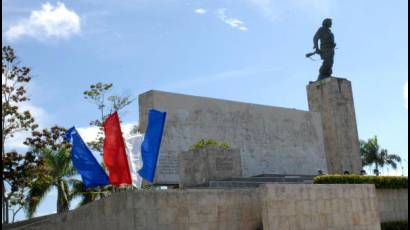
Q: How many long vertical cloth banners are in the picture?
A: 4